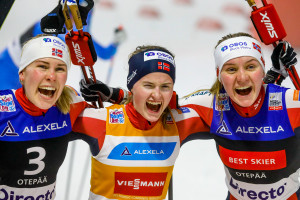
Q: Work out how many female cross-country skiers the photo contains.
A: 3